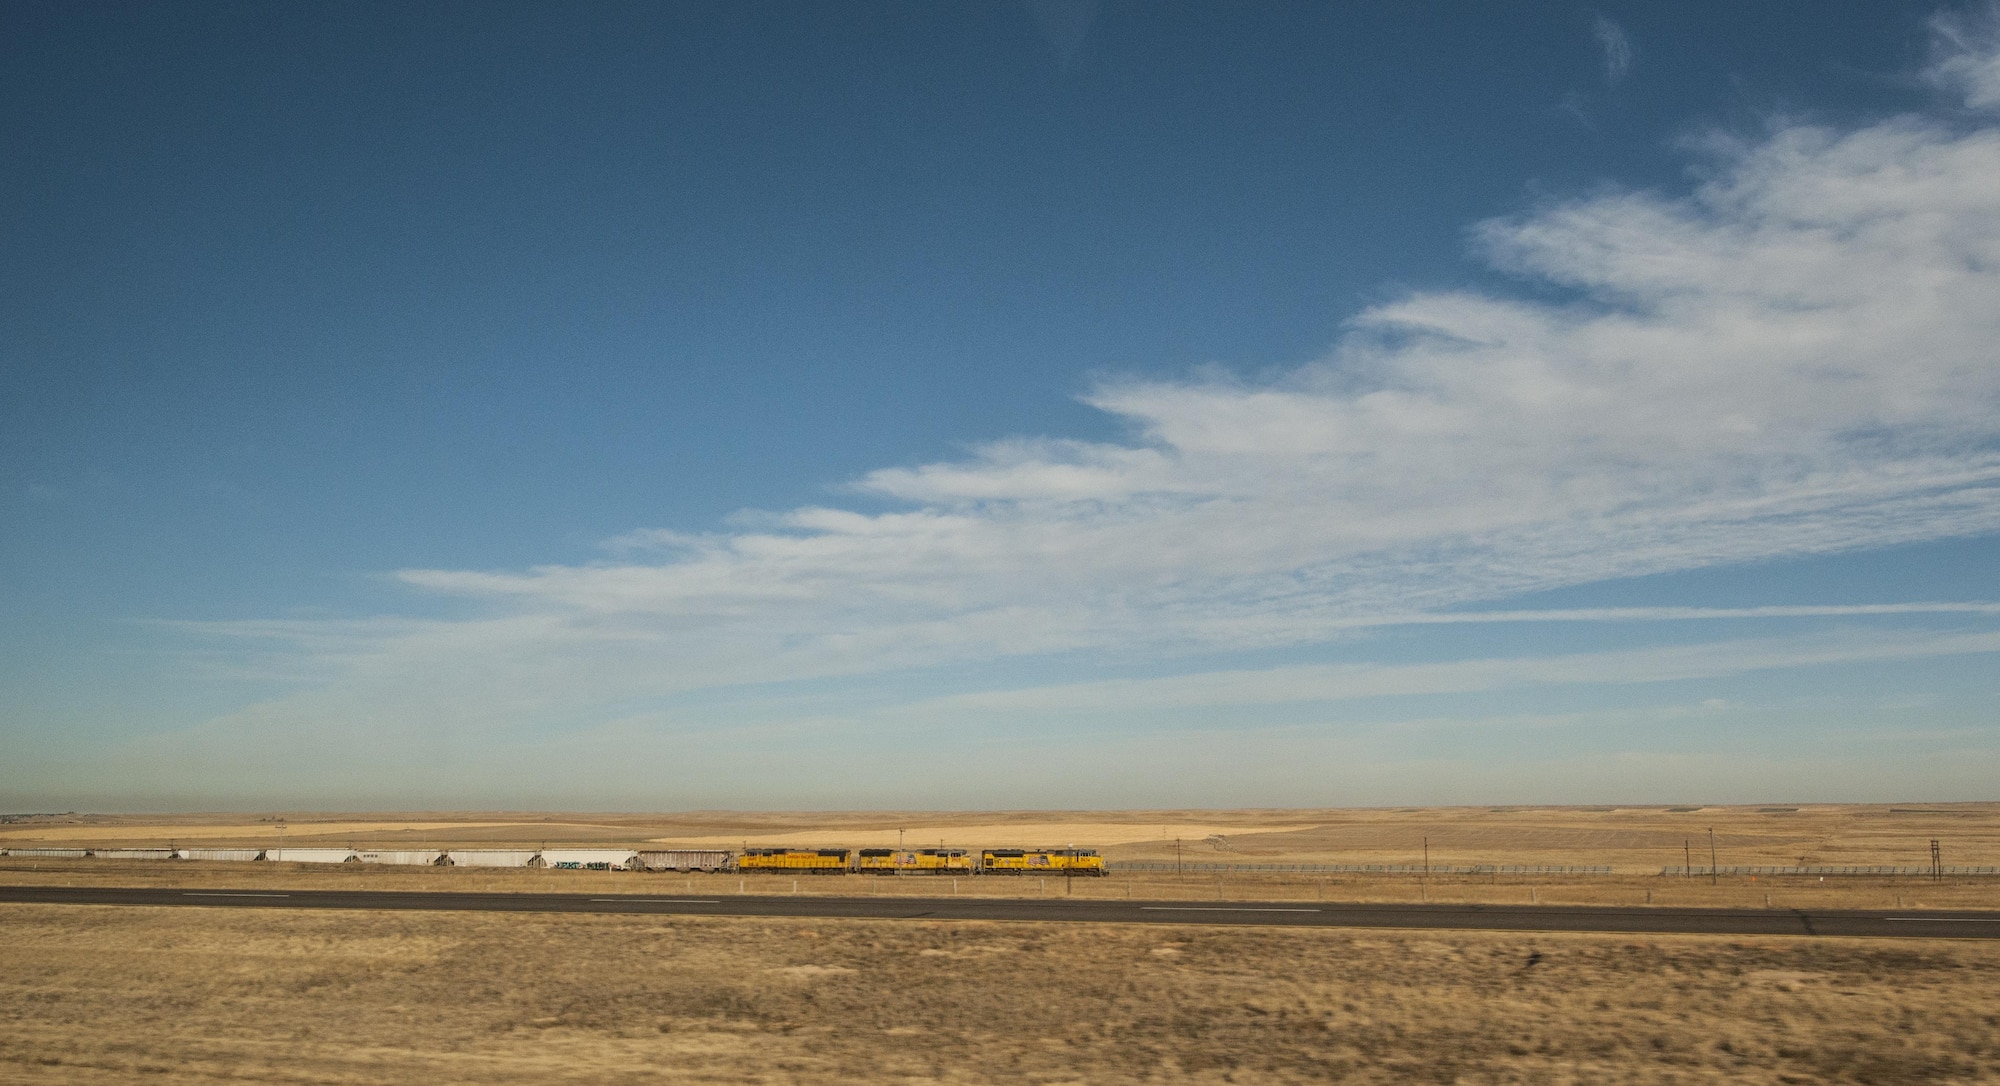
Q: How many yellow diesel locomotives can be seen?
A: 3